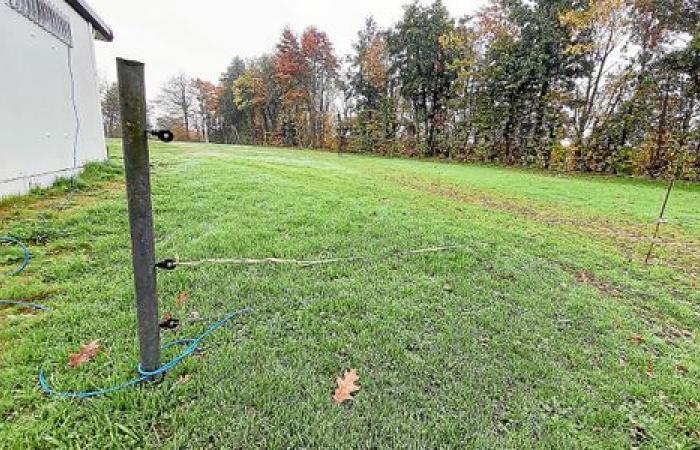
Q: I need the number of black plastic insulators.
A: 3